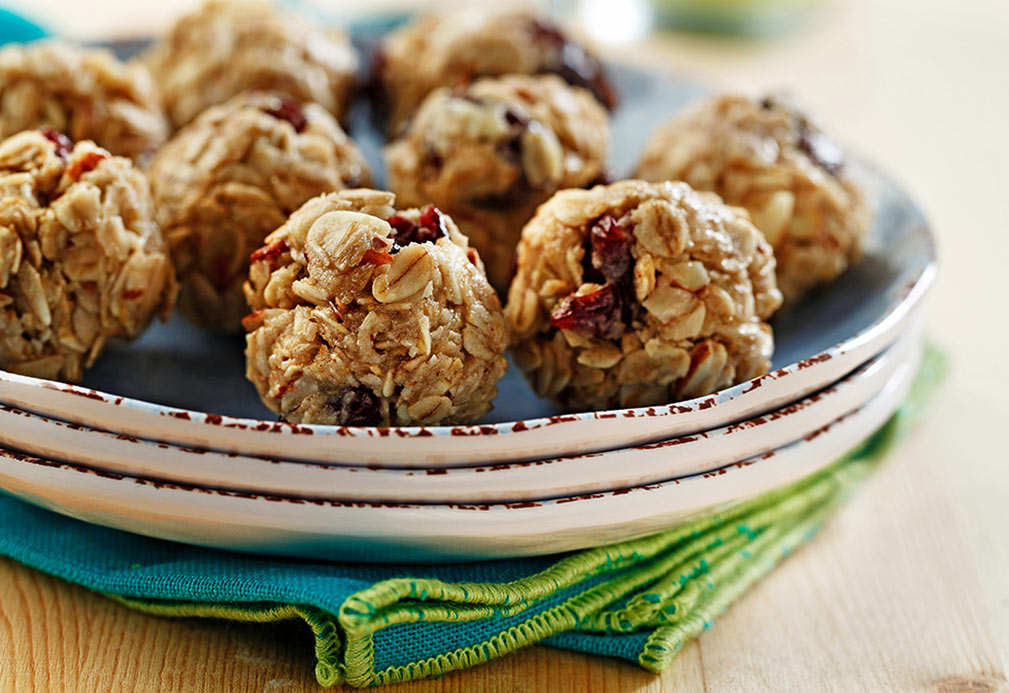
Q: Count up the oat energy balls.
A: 9